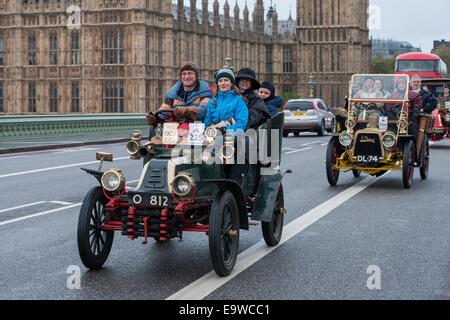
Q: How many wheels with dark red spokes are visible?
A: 3